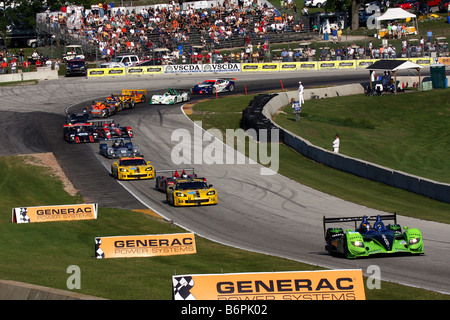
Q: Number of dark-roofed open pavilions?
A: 1